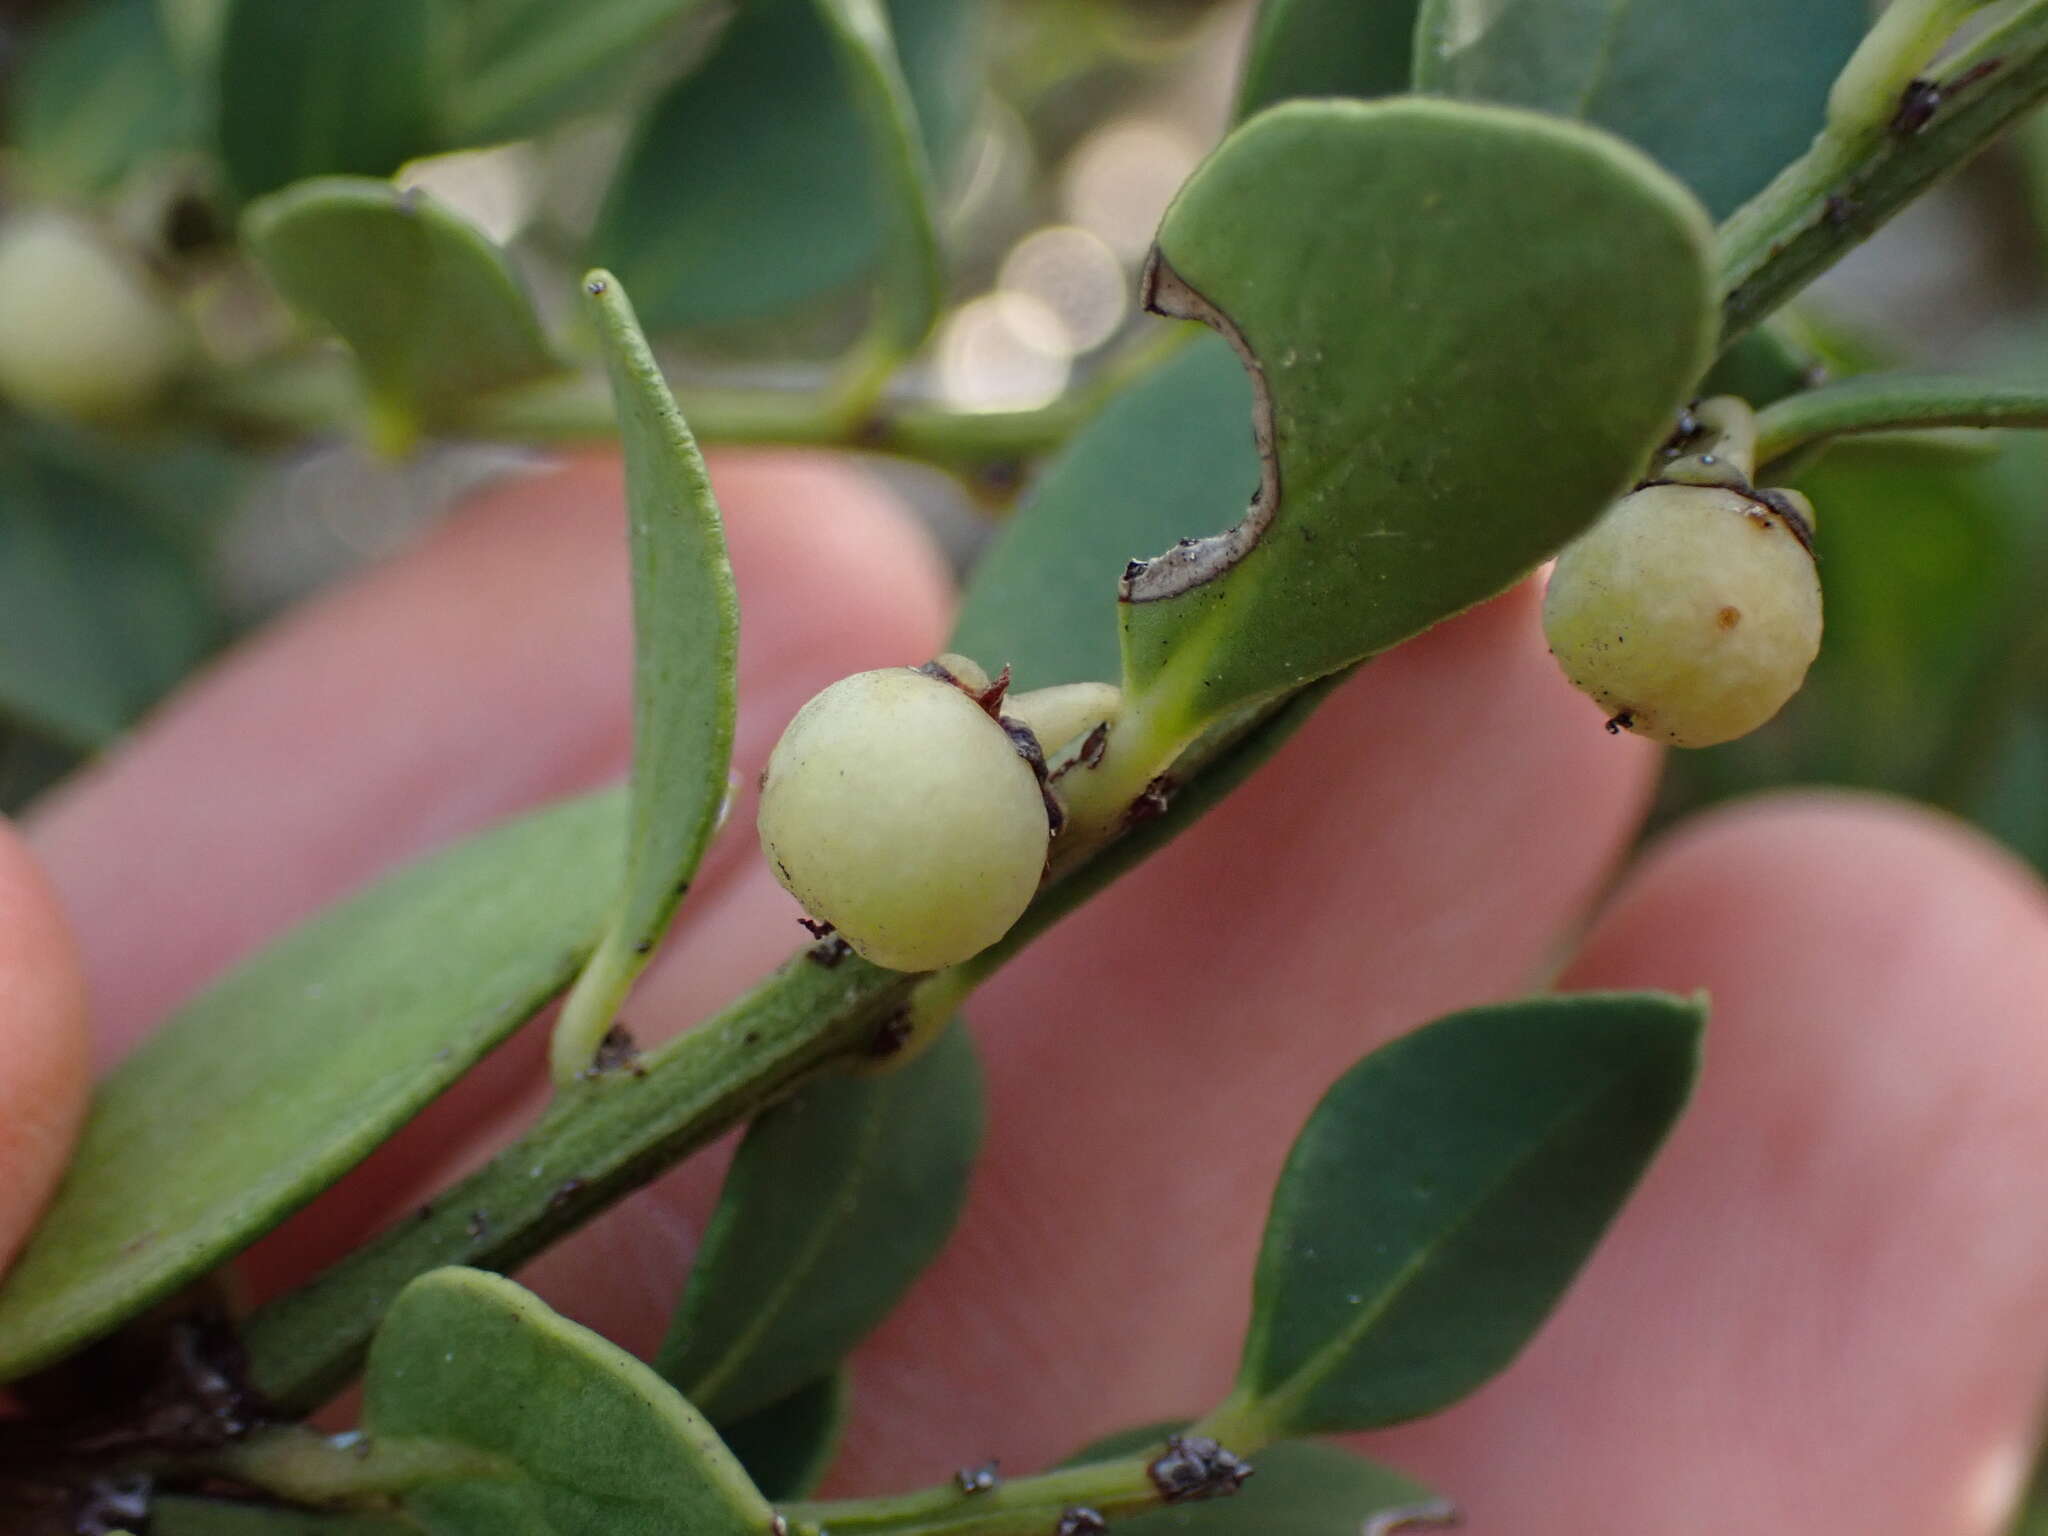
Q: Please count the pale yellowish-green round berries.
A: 3